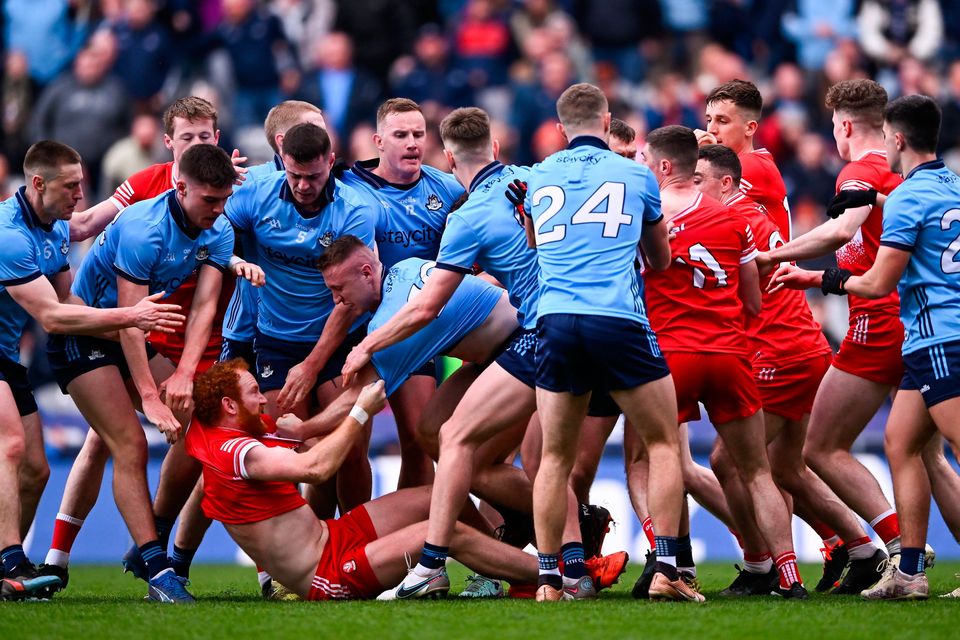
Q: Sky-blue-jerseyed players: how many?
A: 9